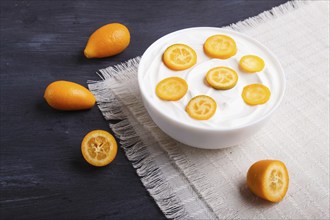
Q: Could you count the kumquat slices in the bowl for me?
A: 7